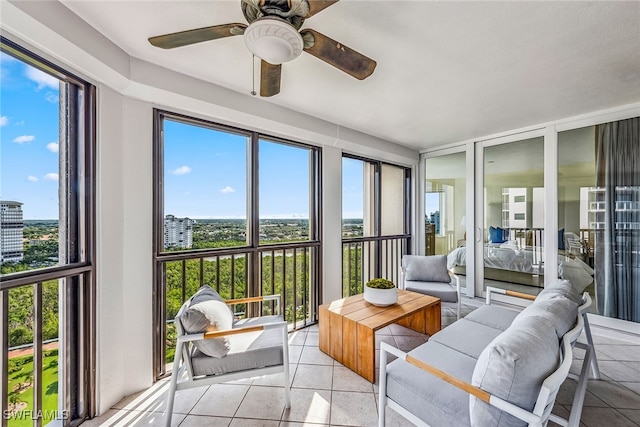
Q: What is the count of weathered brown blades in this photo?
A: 4